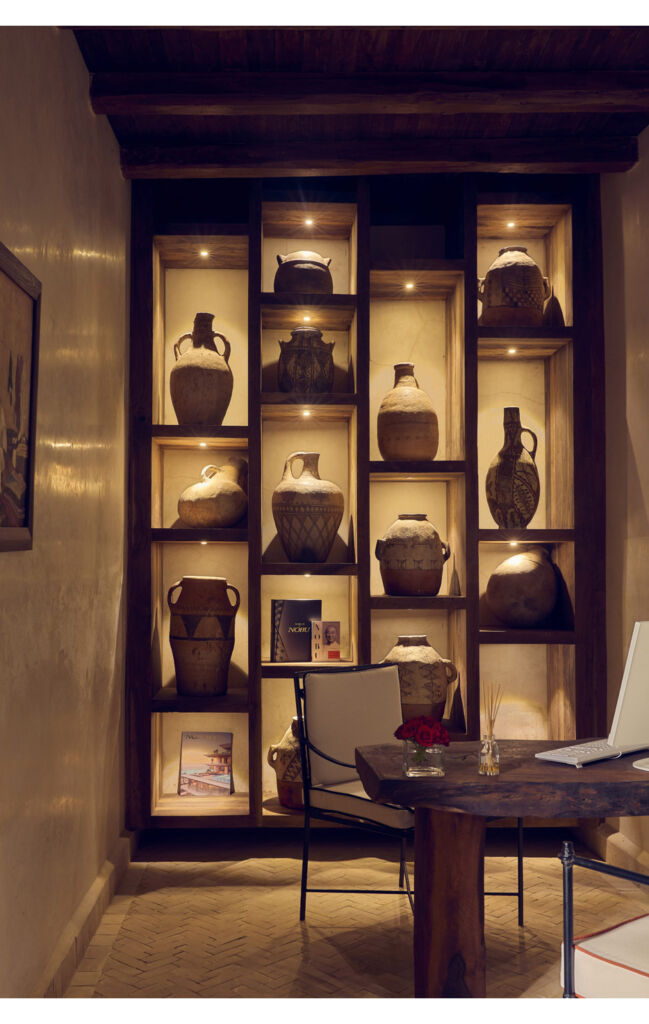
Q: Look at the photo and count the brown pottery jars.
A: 13